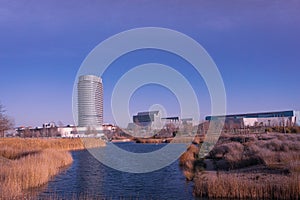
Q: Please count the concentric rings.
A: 3